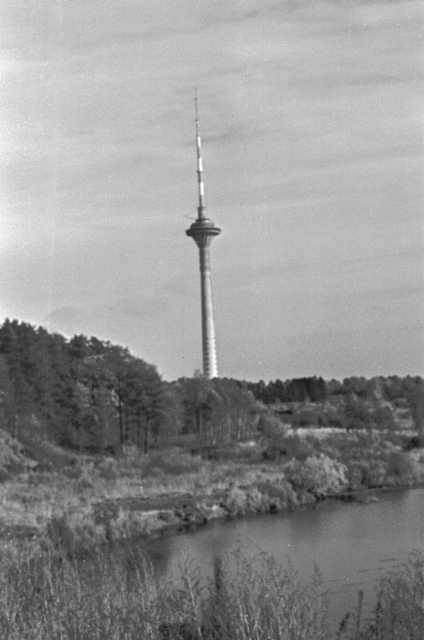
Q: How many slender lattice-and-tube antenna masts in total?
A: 1